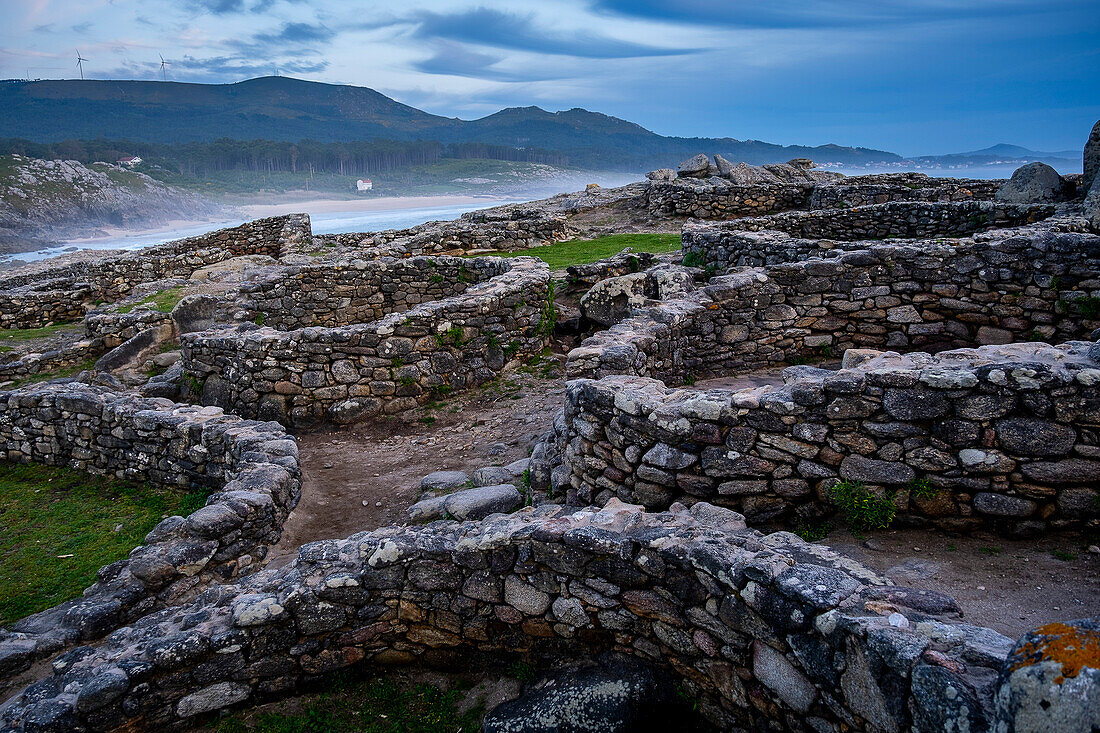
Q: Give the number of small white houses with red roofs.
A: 2